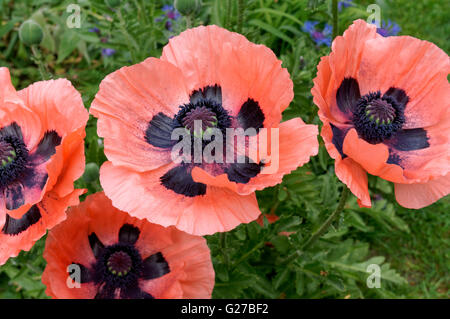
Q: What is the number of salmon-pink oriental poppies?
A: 4